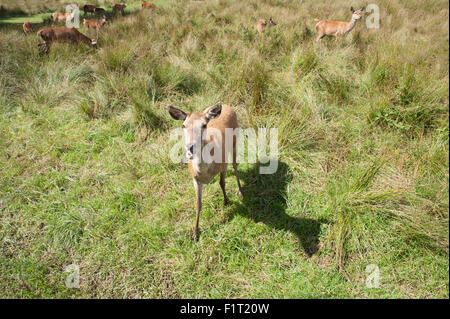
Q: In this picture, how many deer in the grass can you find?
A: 11